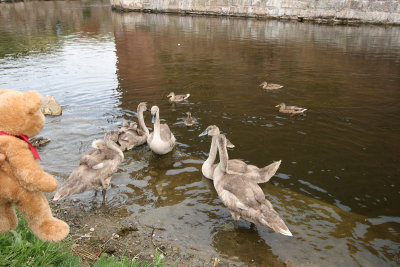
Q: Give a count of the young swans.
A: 5